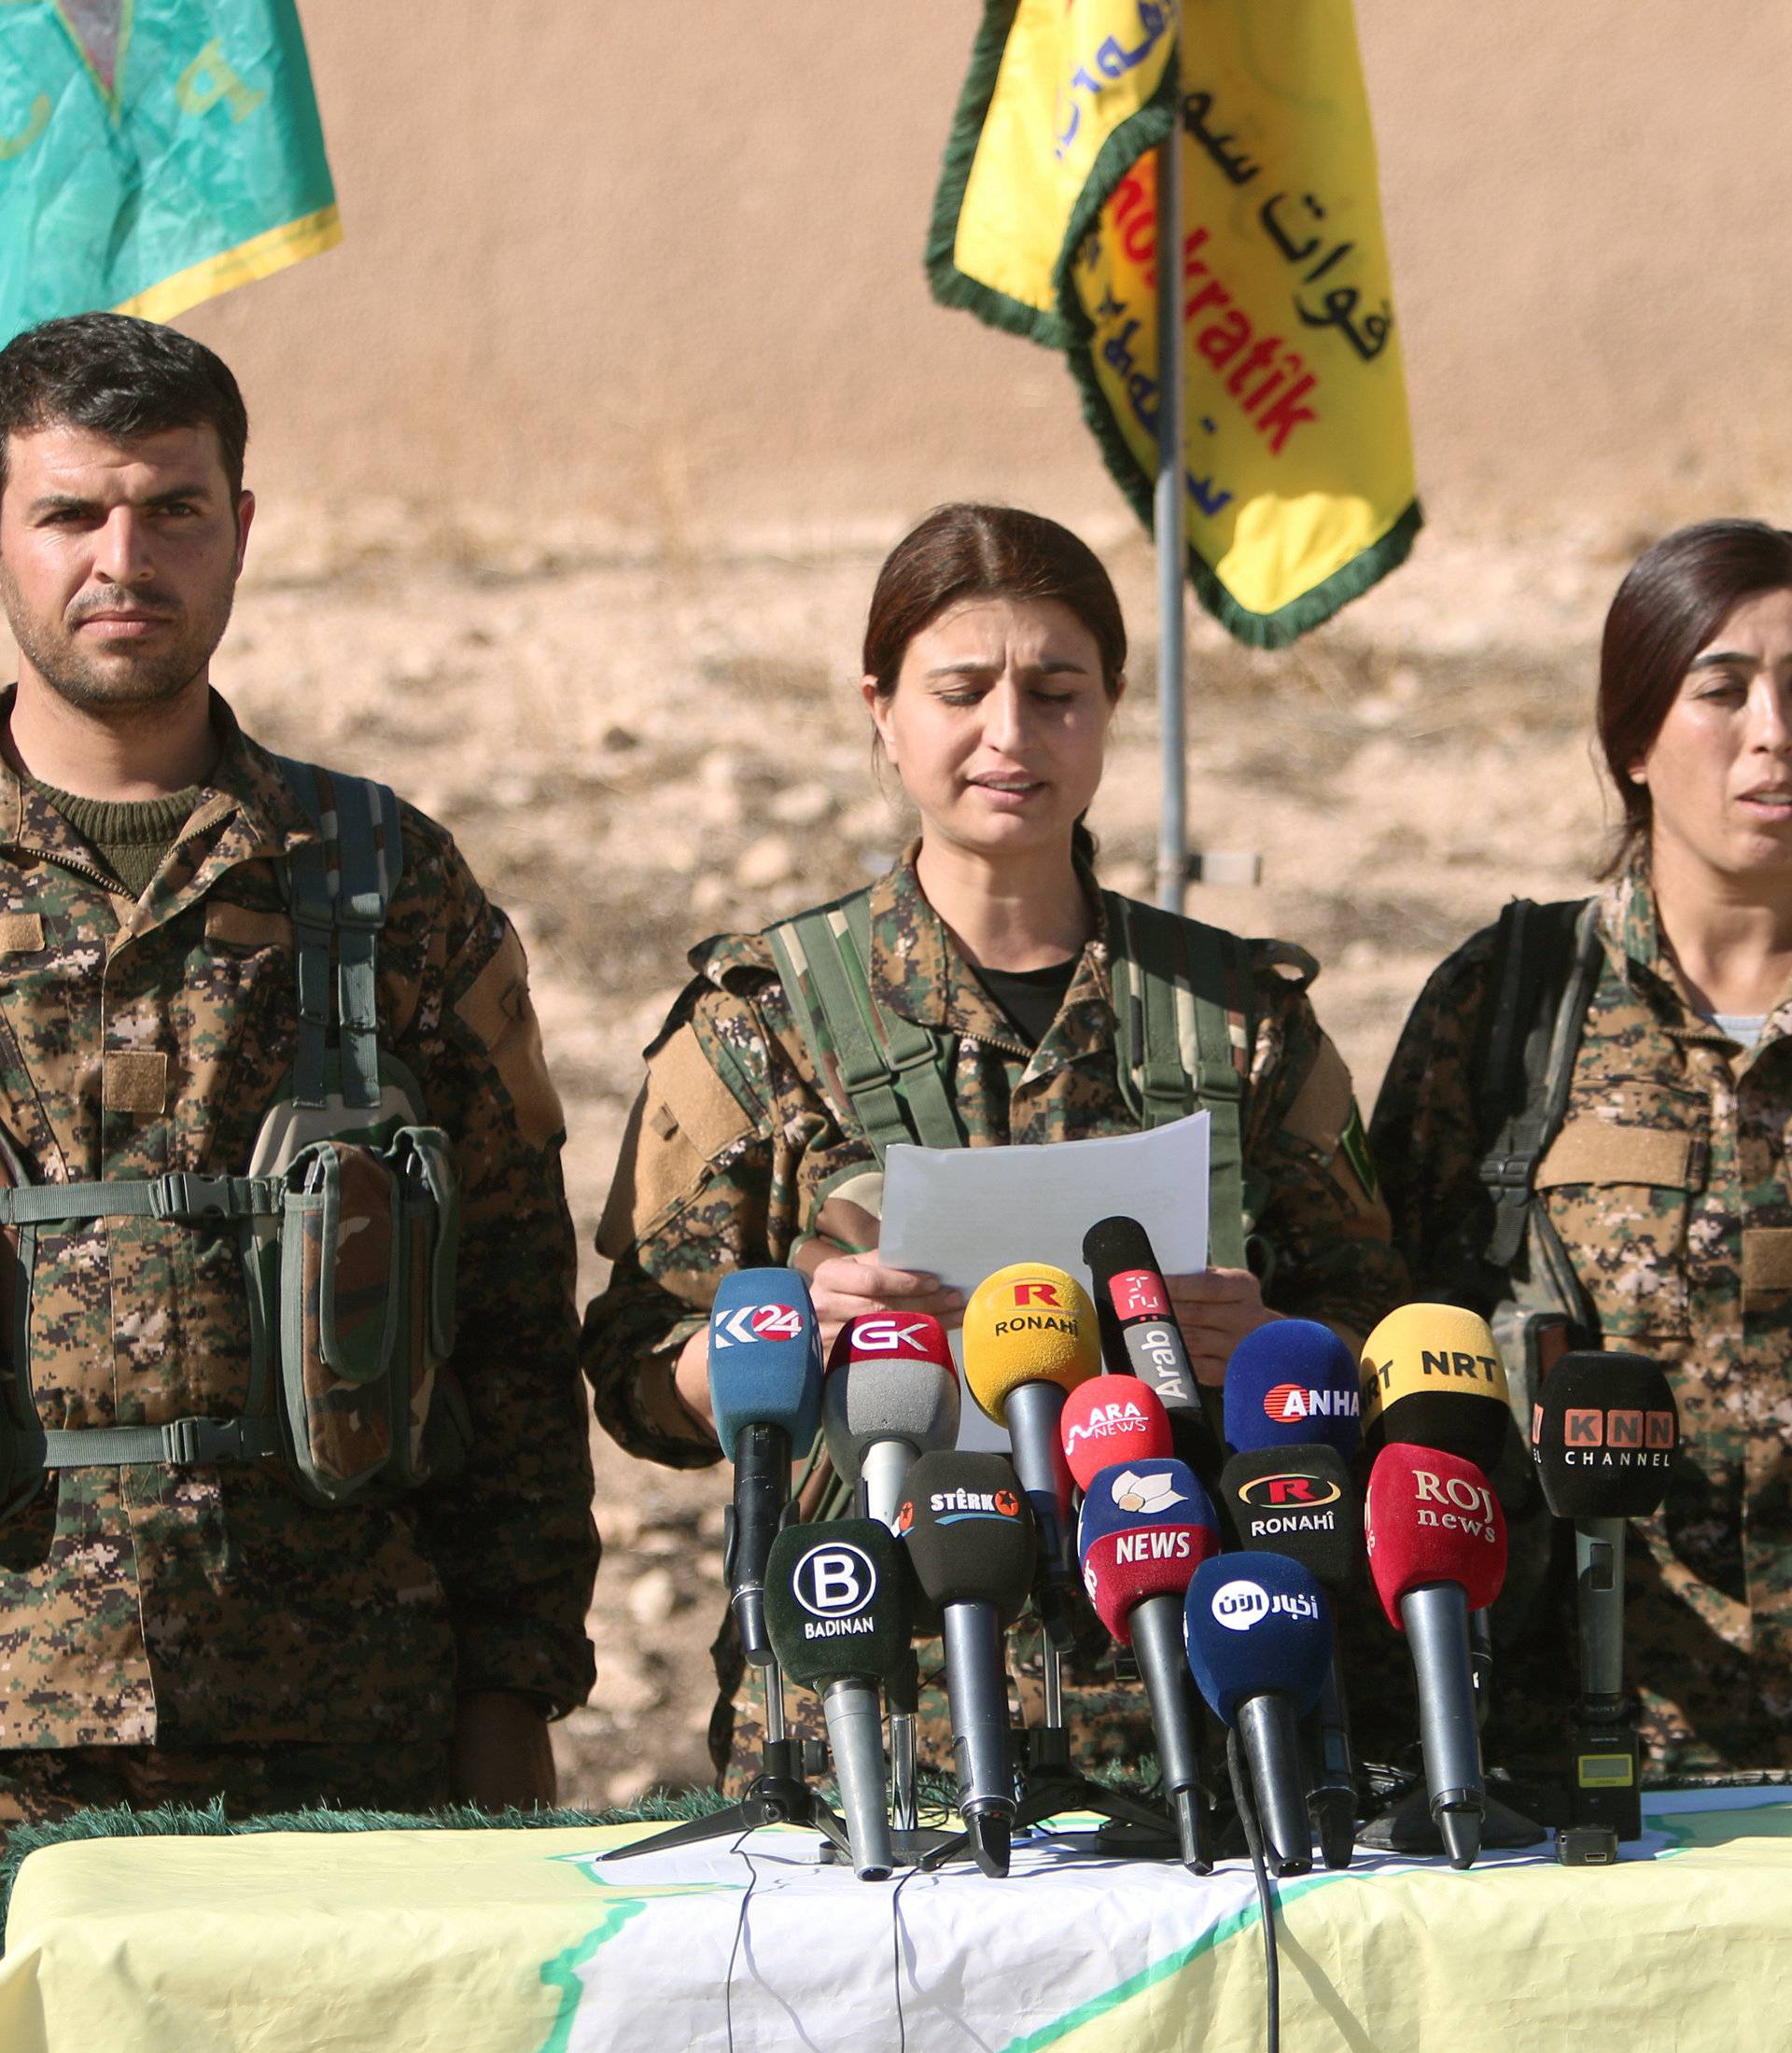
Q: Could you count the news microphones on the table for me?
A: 14